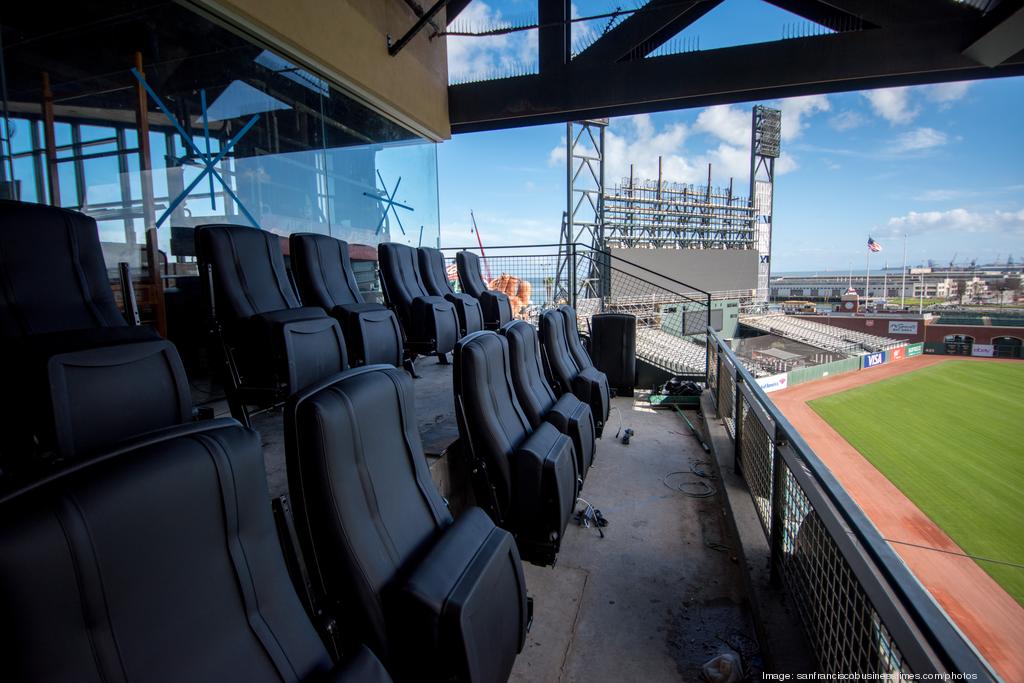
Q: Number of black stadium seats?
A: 12